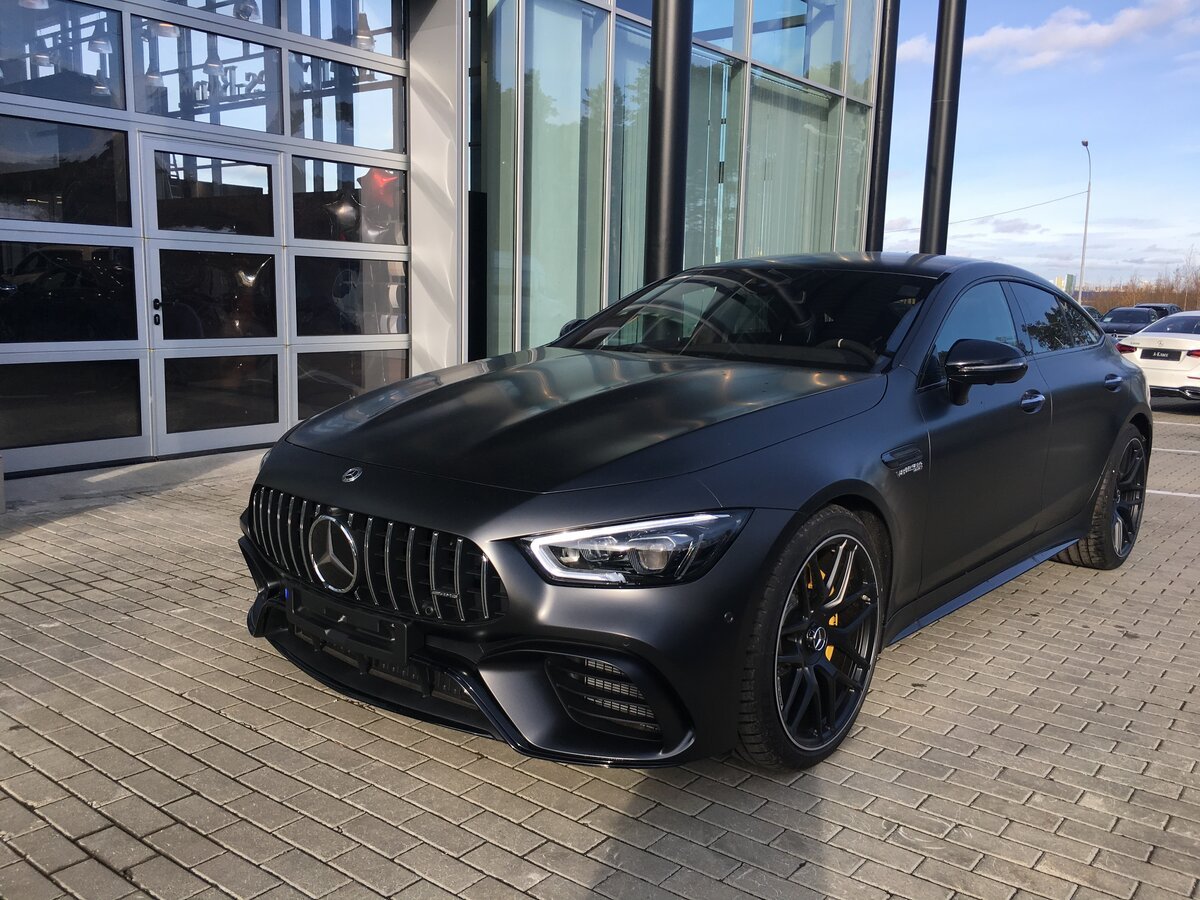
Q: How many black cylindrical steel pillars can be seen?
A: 3